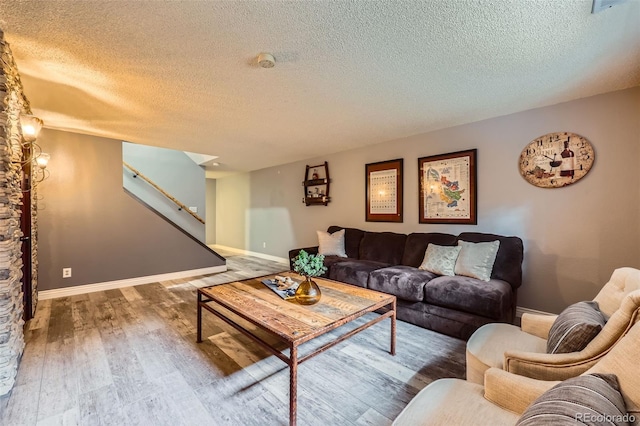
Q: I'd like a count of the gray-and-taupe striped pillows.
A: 2